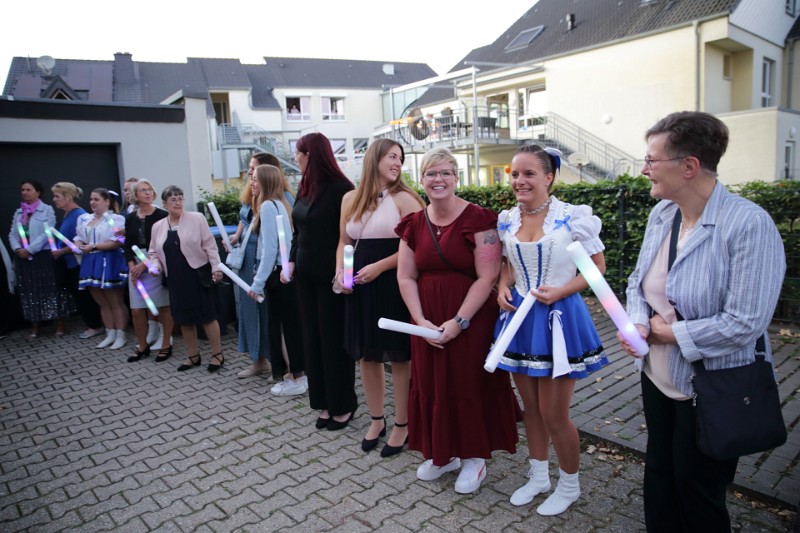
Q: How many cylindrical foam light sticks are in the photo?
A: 13